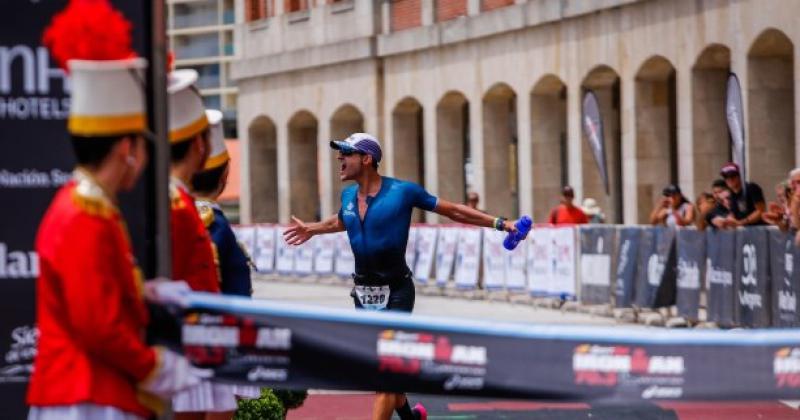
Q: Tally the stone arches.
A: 11